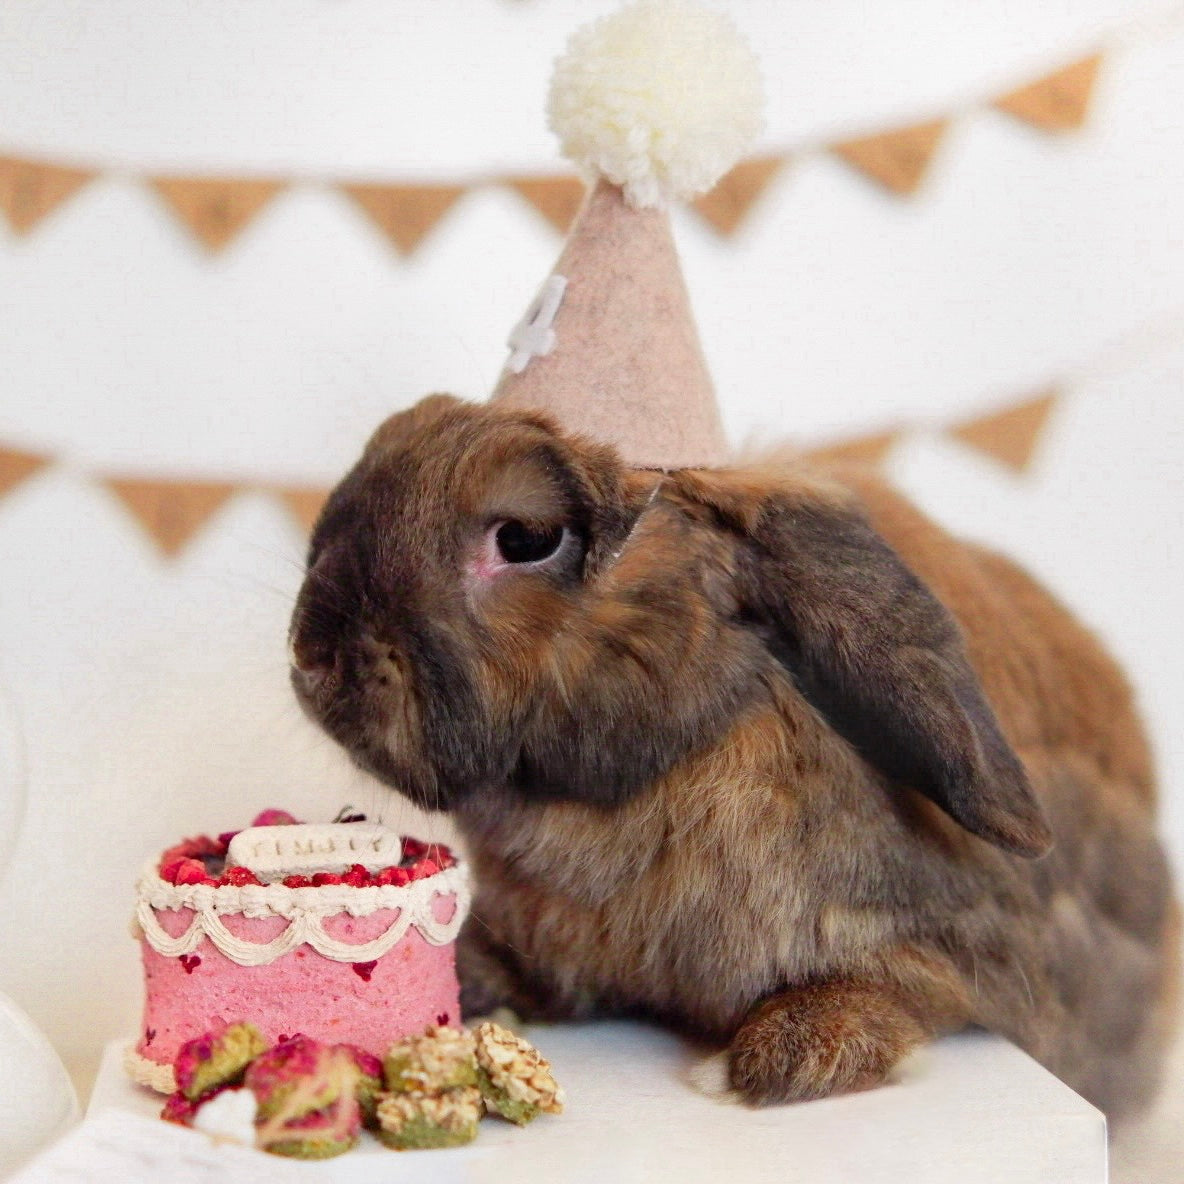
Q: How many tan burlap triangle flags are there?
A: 12